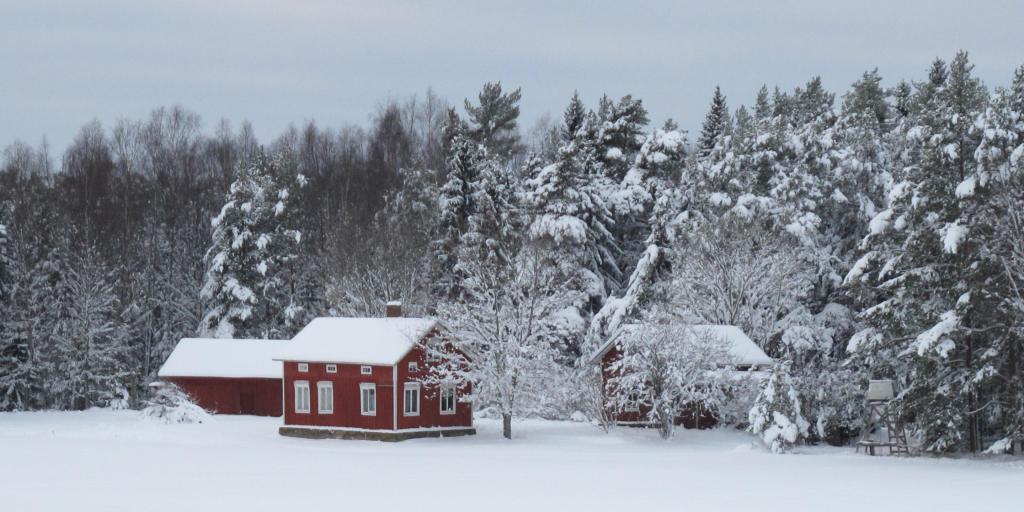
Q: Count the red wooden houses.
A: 3